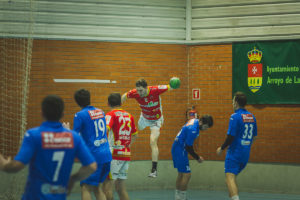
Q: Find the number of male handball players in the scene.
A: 6